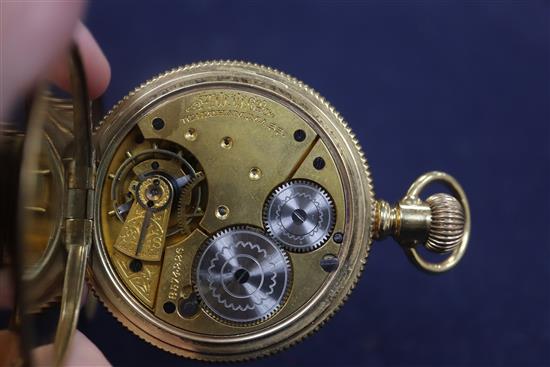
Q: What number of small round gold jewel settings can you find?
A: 4